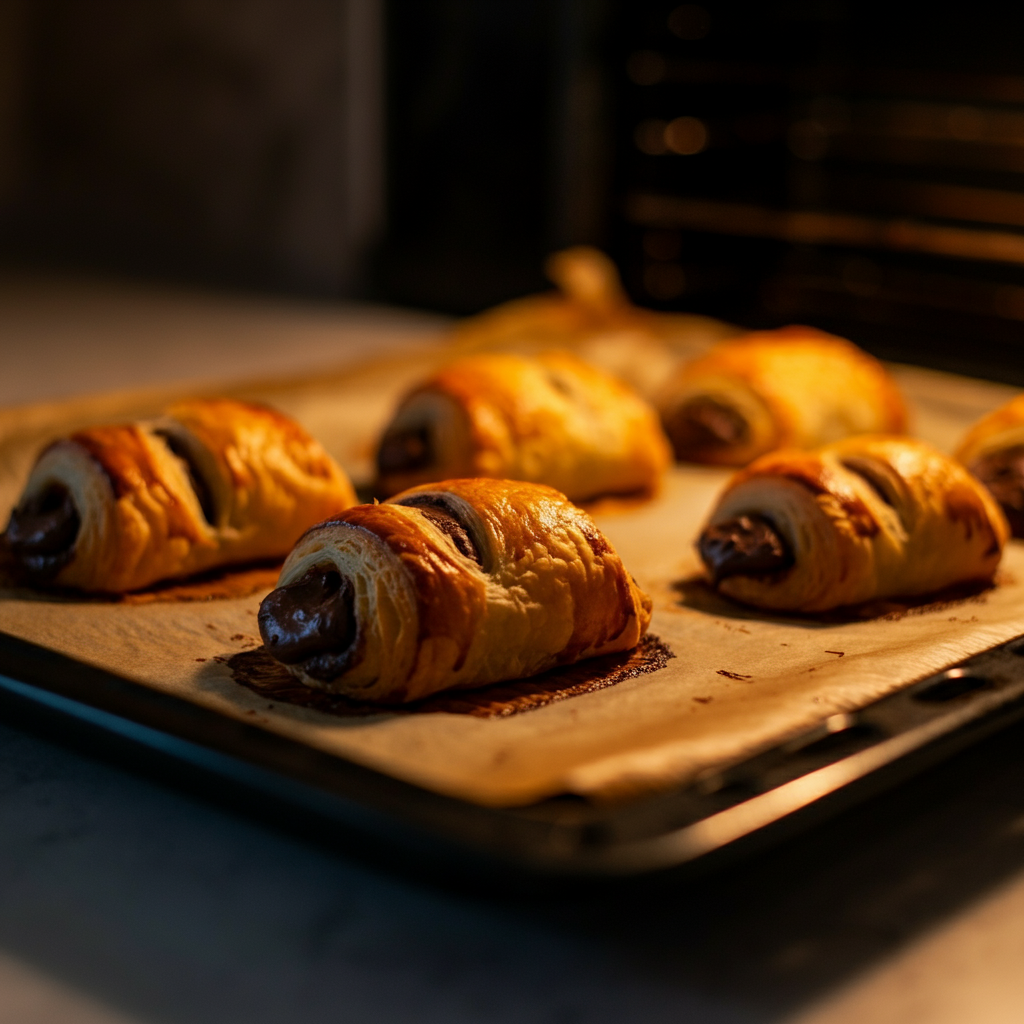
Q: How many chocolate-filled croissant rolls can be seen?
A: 6